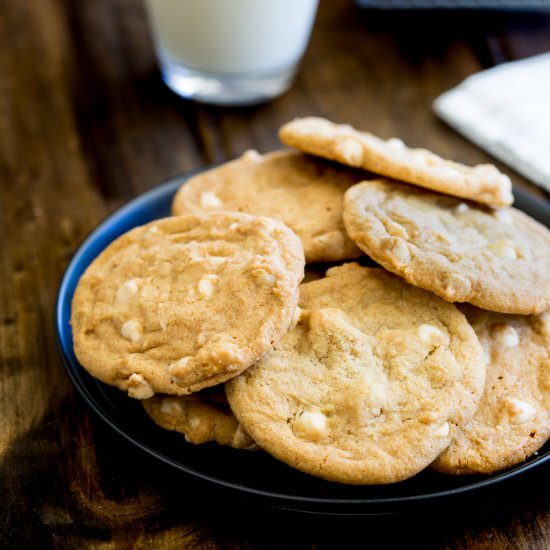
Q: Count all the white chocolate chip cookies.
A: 7